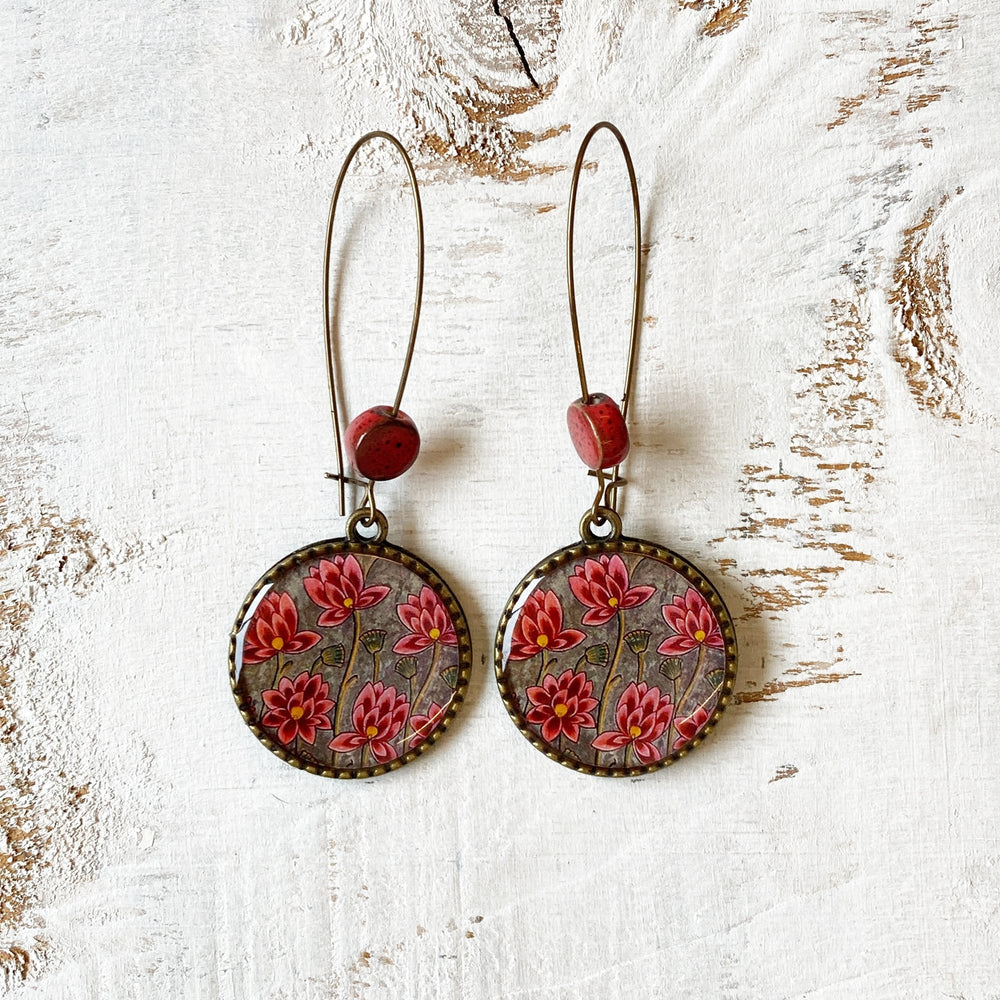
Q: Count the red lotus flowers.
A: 12